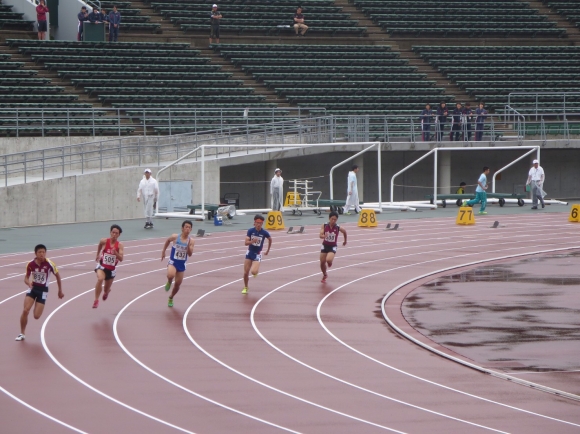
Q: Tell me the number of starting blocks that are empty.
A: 4